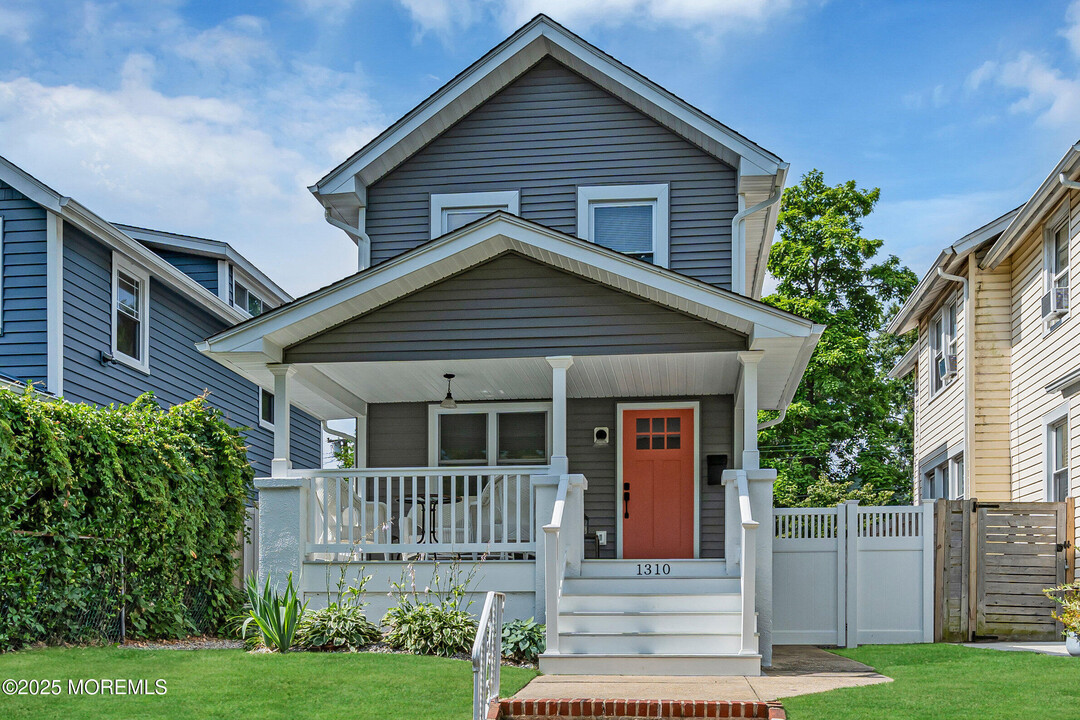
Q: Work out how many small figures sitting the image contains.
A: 0